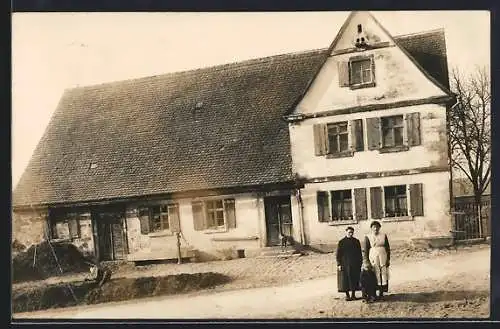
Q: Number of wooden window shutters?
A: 13